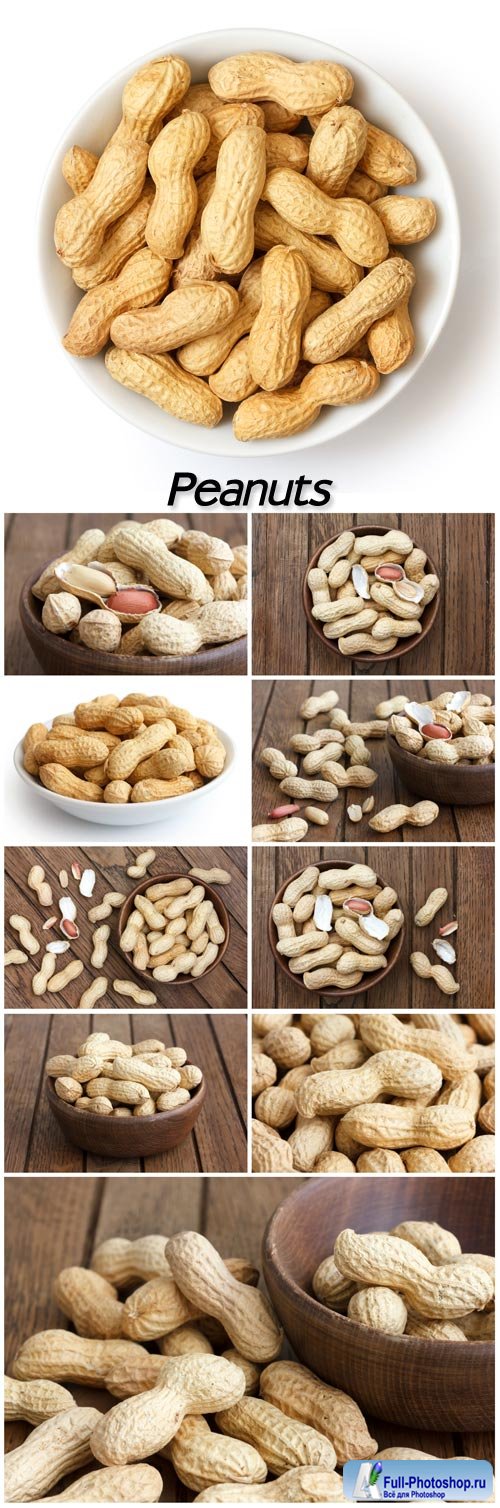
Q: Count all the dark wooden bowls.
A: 7